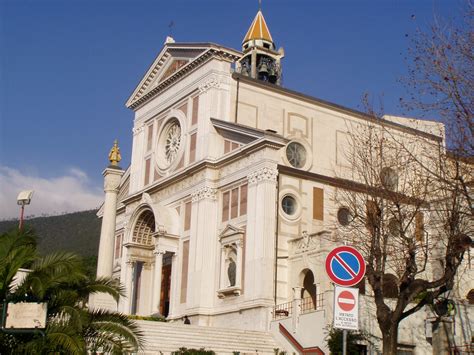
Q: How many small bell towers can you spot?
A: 1